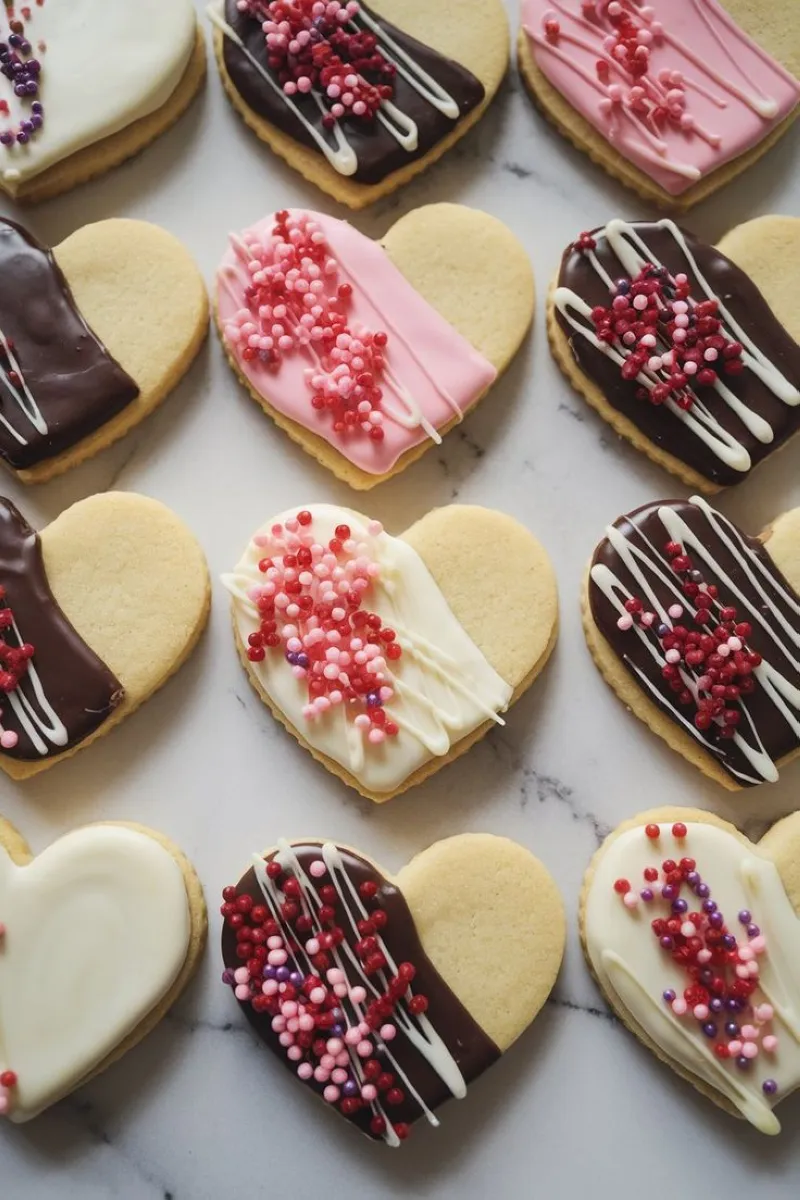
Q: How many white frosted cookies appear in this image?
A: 4